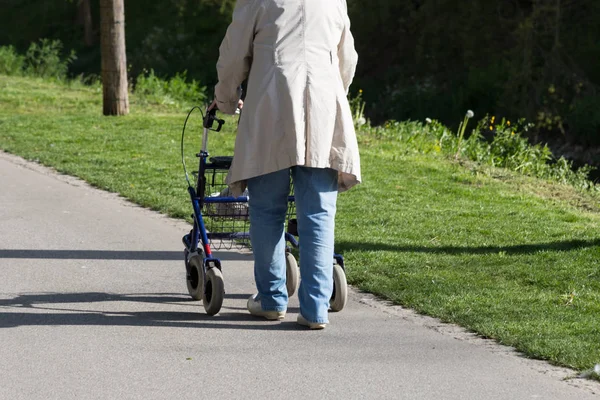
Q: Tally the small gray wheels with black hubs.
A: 4